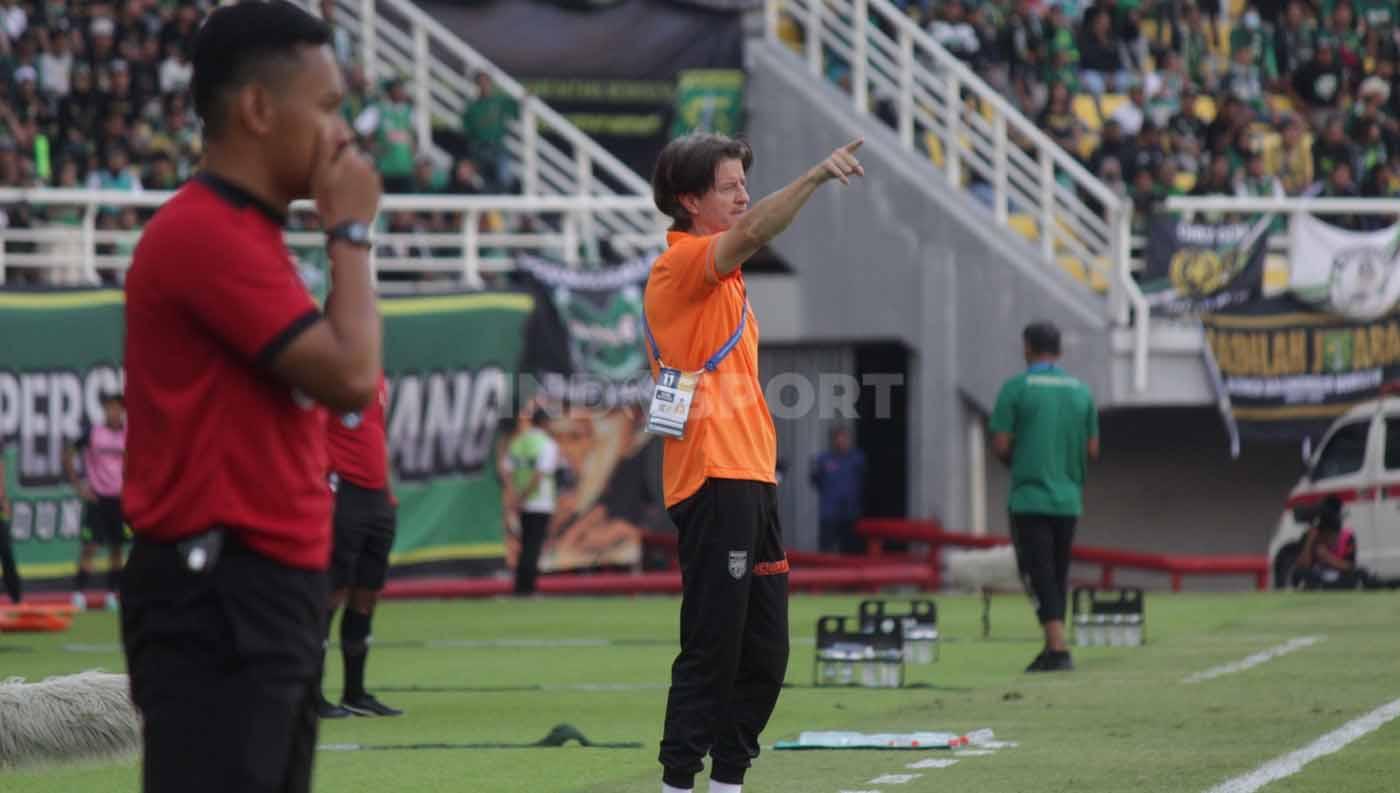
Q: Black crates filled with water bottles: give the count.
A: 3